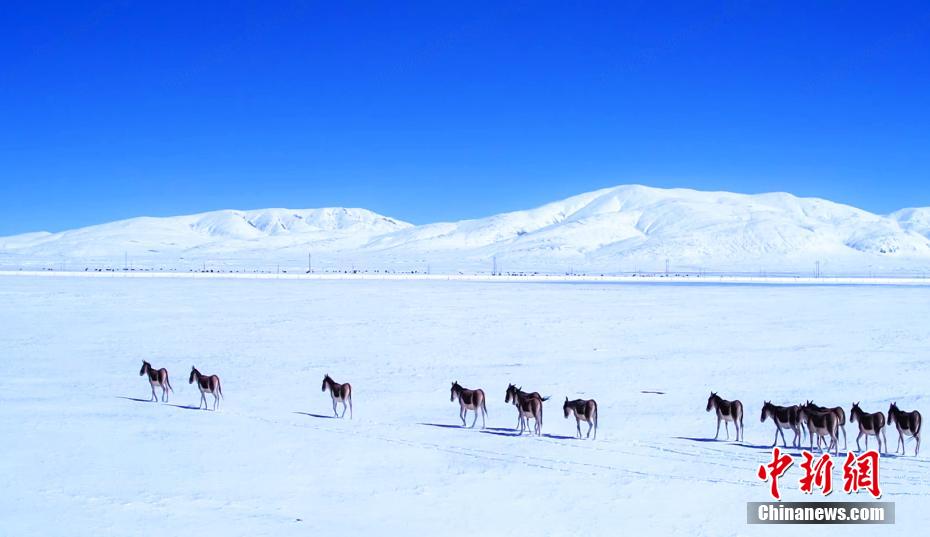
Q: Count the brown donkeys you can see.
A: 13